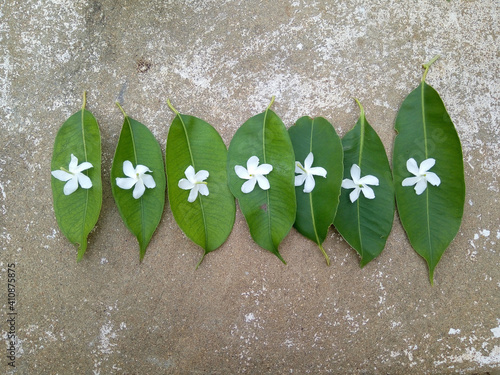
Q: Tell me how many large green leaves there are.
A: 7